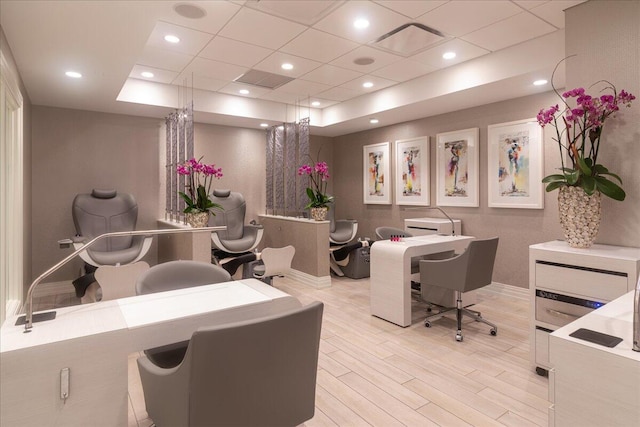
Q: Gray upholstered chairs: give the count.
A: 7